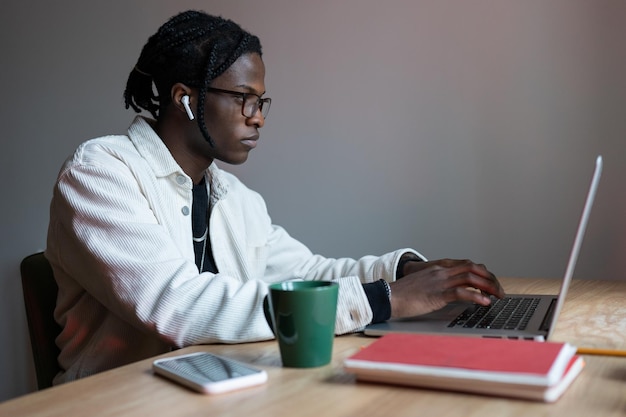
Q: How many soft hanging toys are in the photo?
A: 0